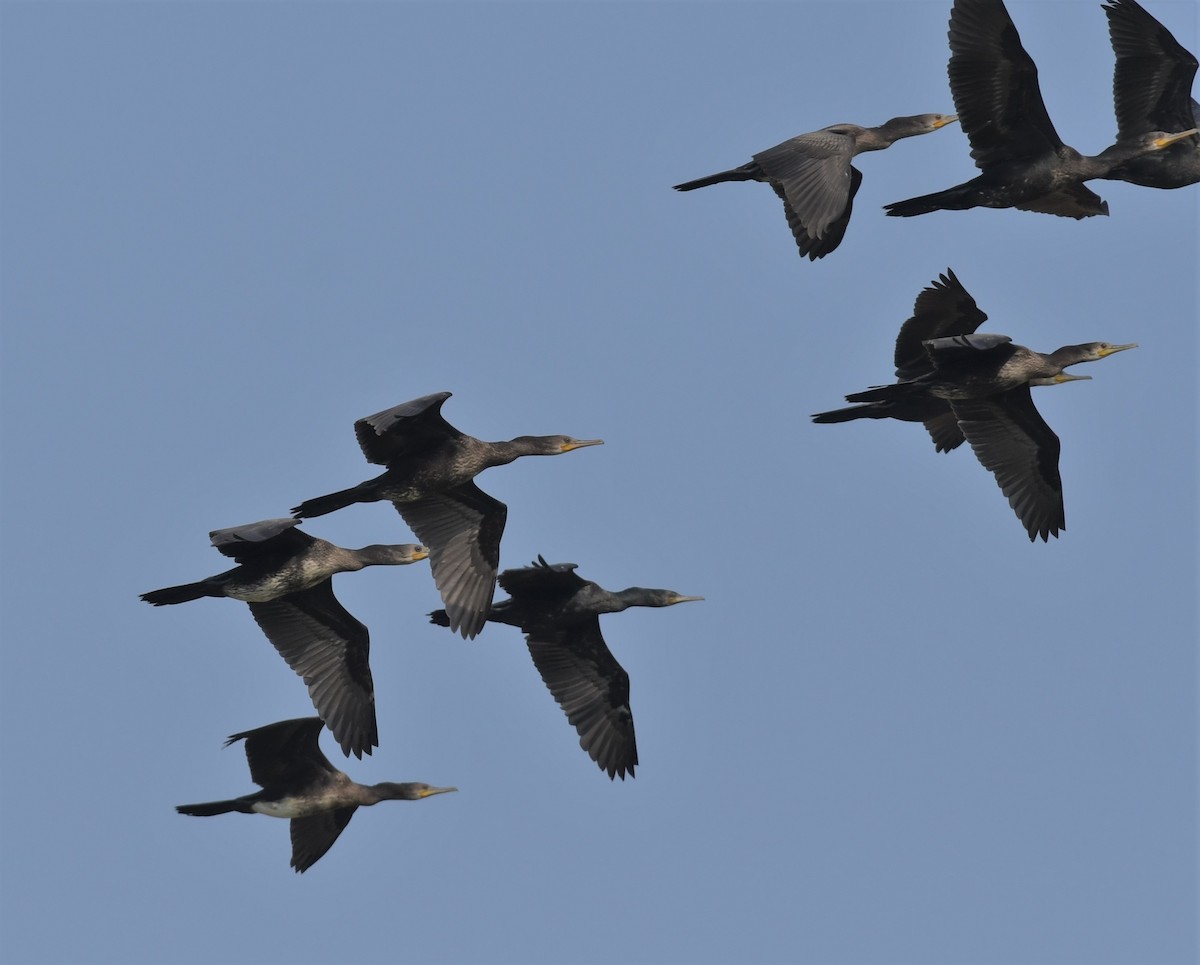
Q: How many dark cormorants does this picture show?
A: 9